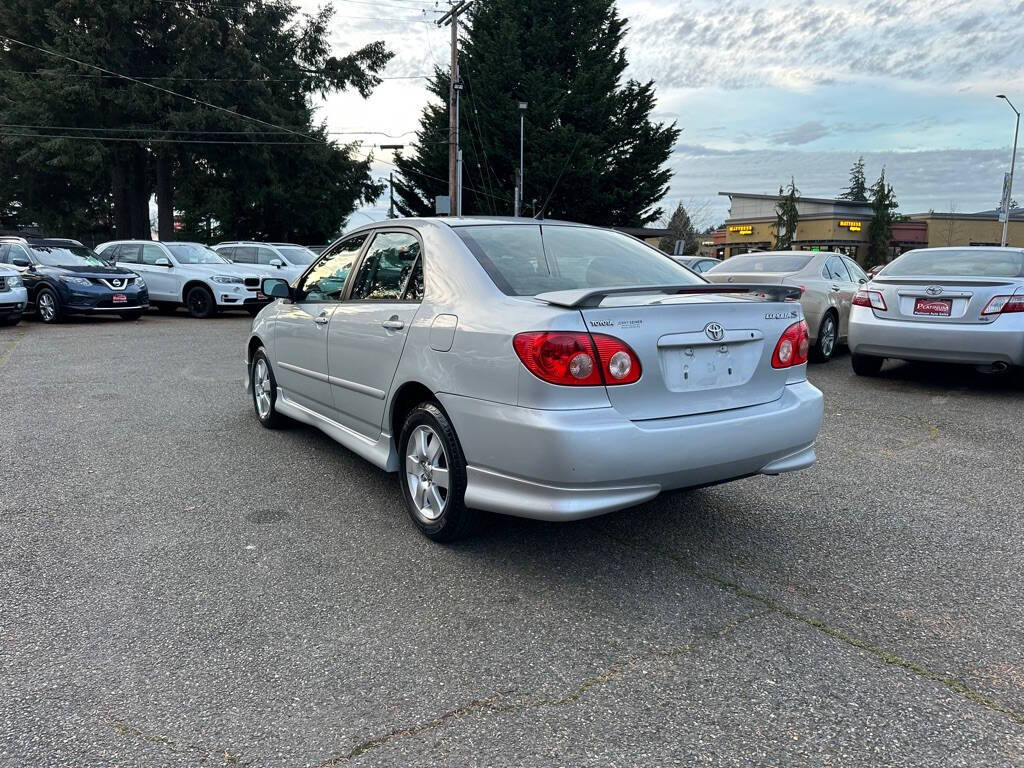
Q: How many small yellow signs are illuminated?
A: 2